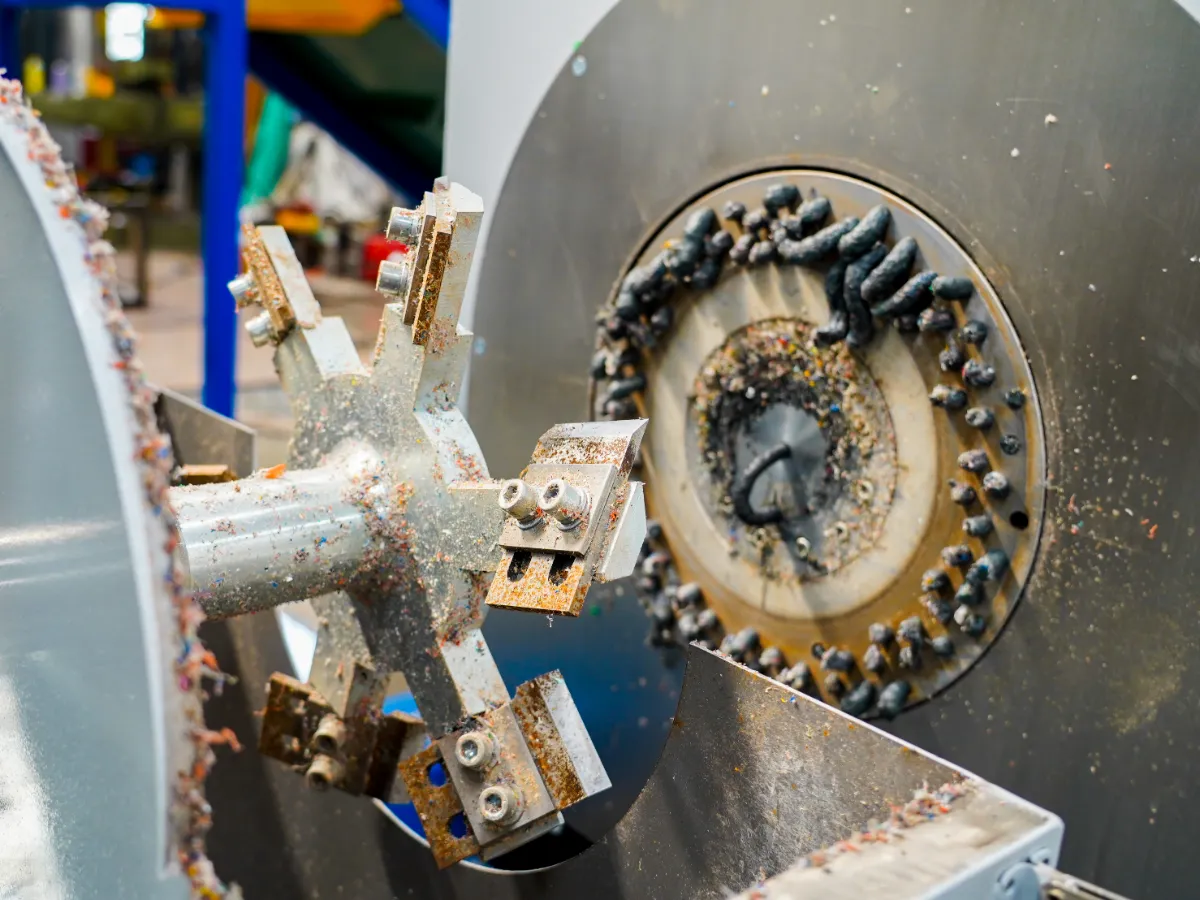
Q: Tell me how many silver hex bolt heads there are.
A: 10